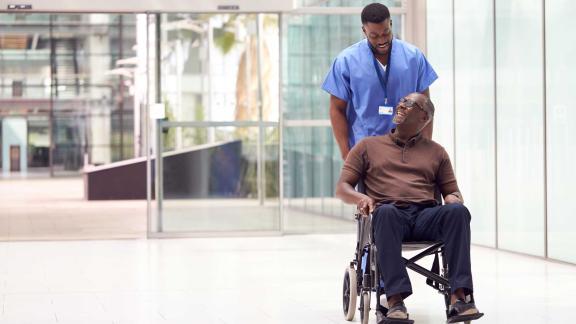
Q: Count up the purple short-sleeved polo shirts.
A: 0